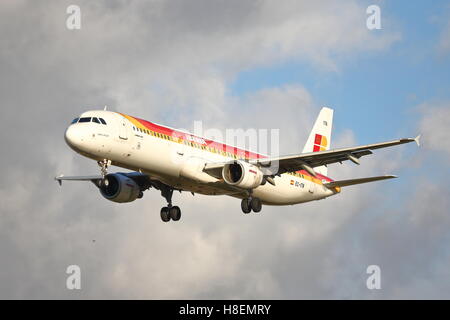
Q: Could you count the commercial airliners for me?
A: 1